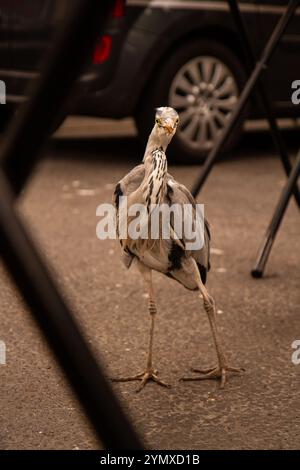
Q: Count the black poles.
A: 5